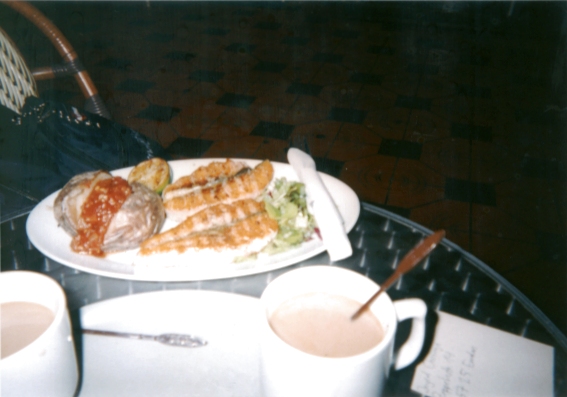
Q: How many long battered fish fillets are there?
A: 2